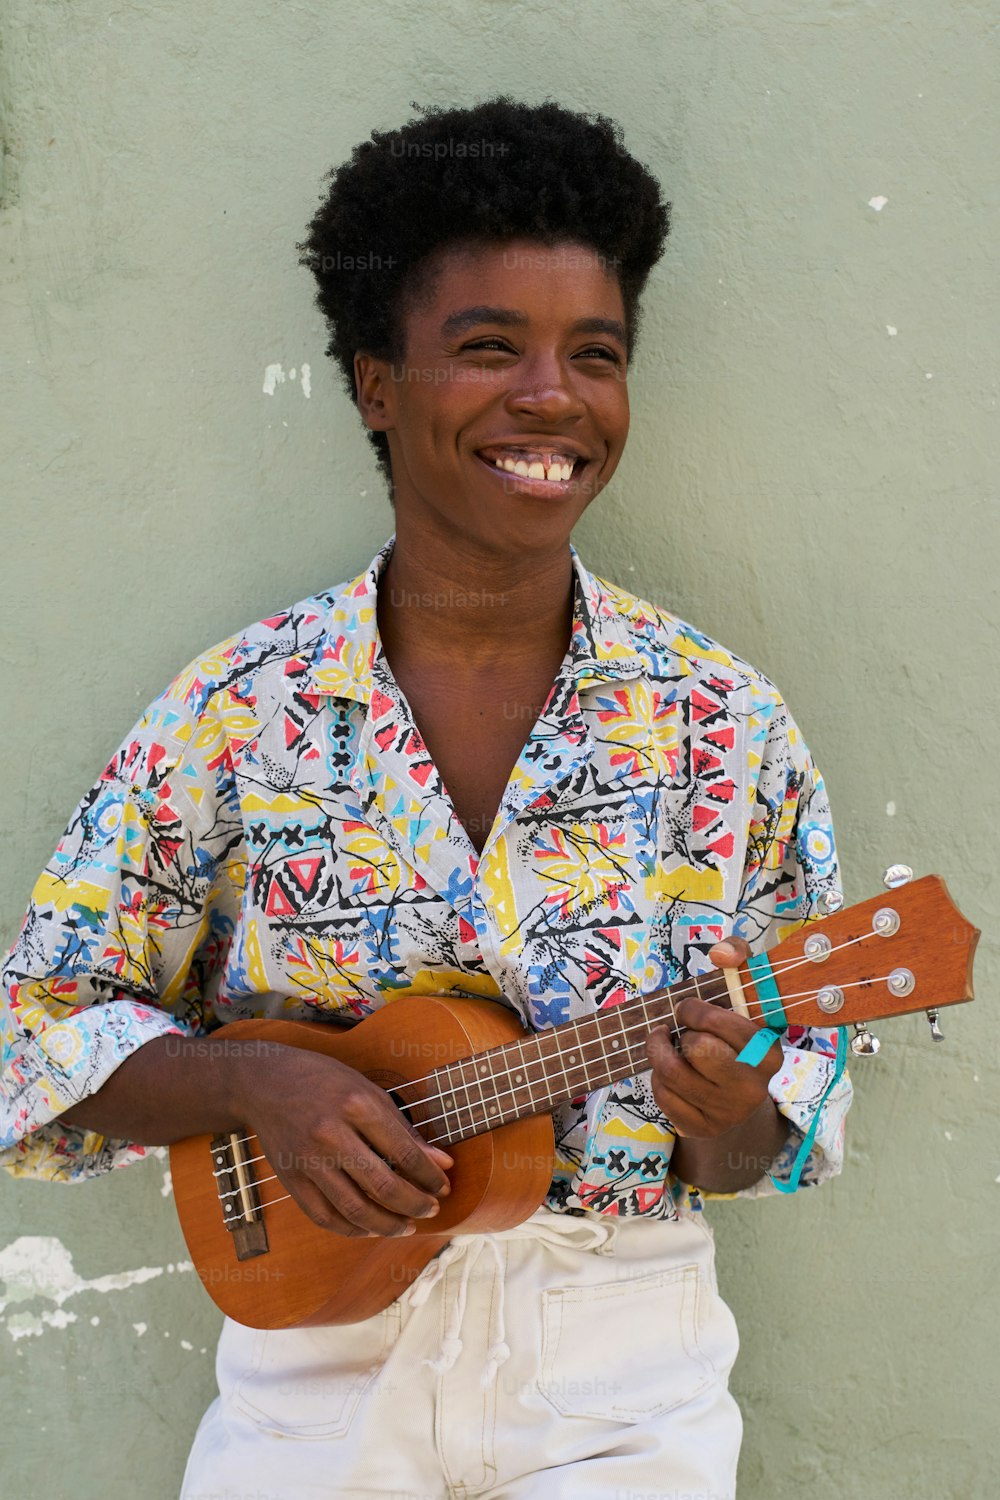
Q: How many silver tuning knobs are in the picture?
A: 4